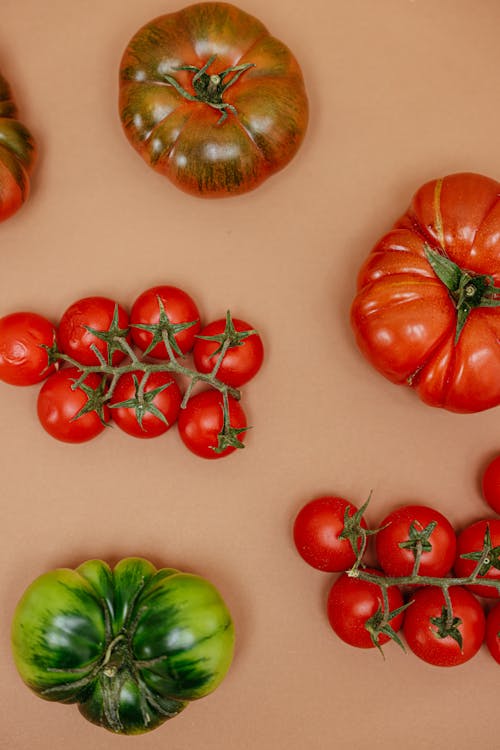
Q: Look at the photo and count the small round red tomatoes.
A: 14